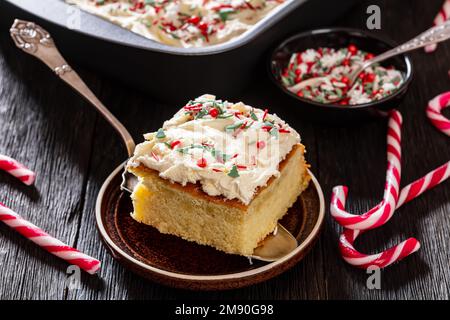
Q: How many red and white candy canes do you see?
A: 6